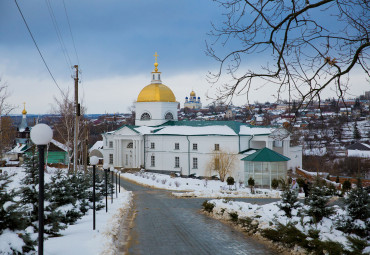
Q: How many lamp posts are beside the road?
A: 6